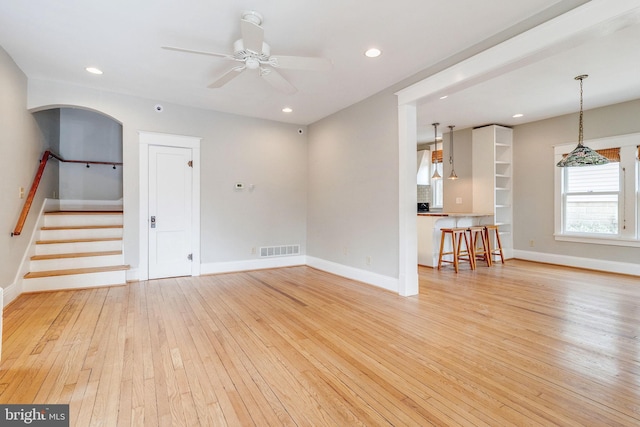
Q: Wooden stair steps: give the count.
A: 5